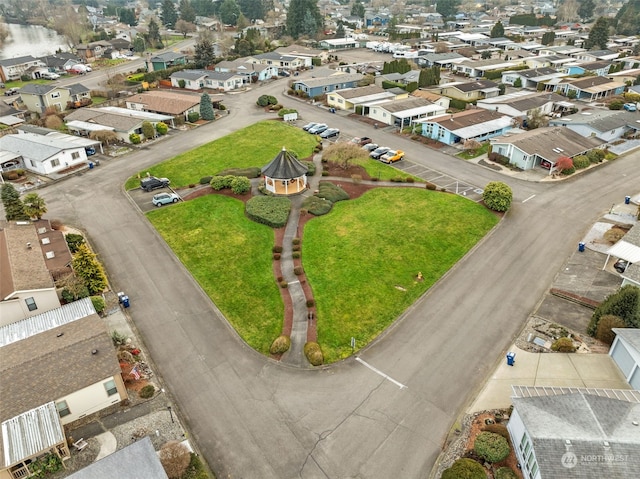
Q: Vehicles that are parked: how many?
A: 9